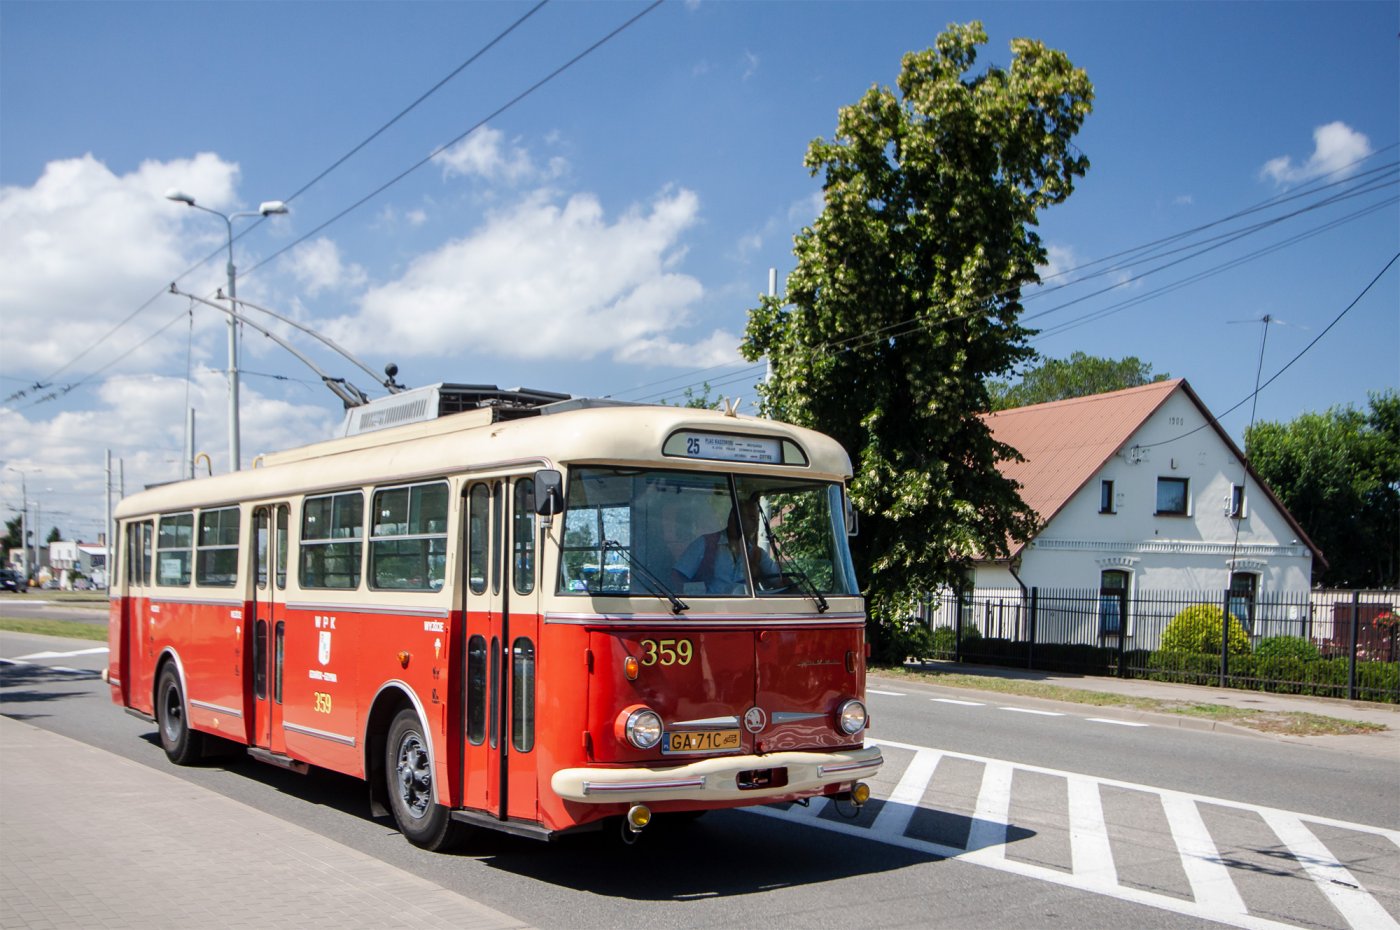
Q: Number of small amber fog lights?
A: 2